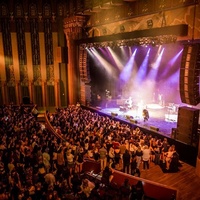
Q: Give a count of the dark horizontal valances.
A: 1